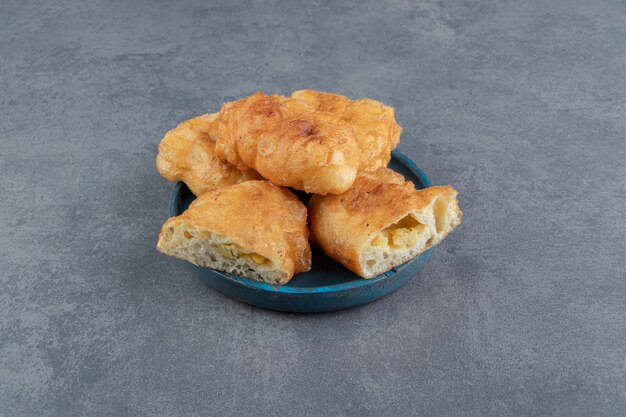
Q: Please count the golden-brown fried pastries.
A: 5